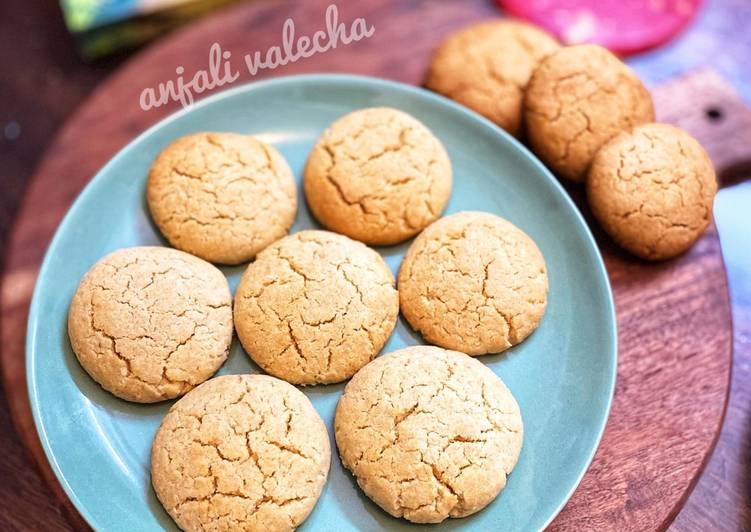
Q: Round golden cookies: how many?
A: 10